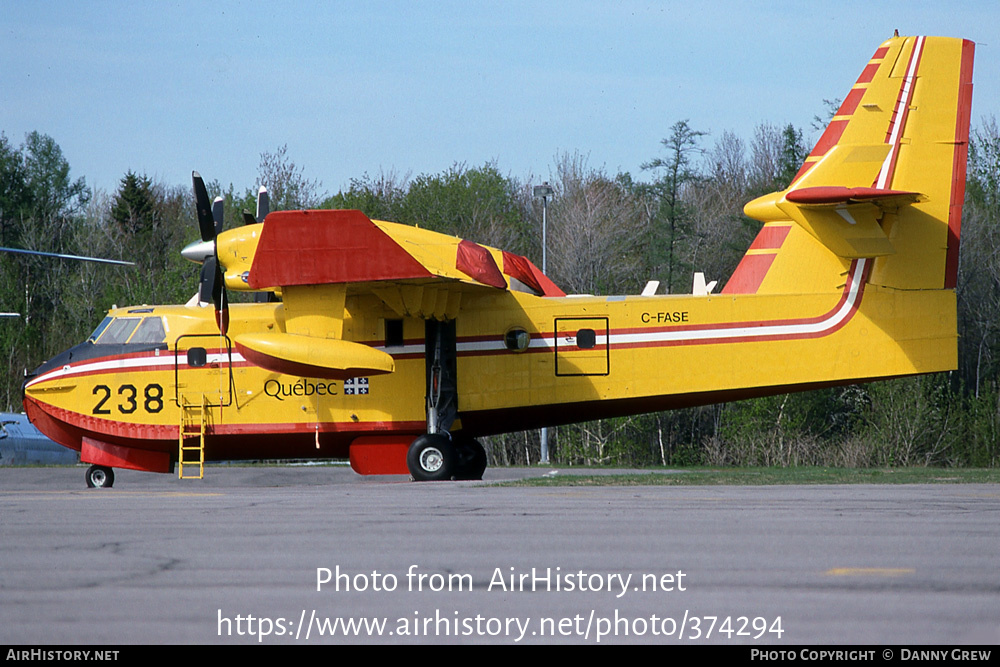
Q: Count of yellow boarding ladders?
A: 1